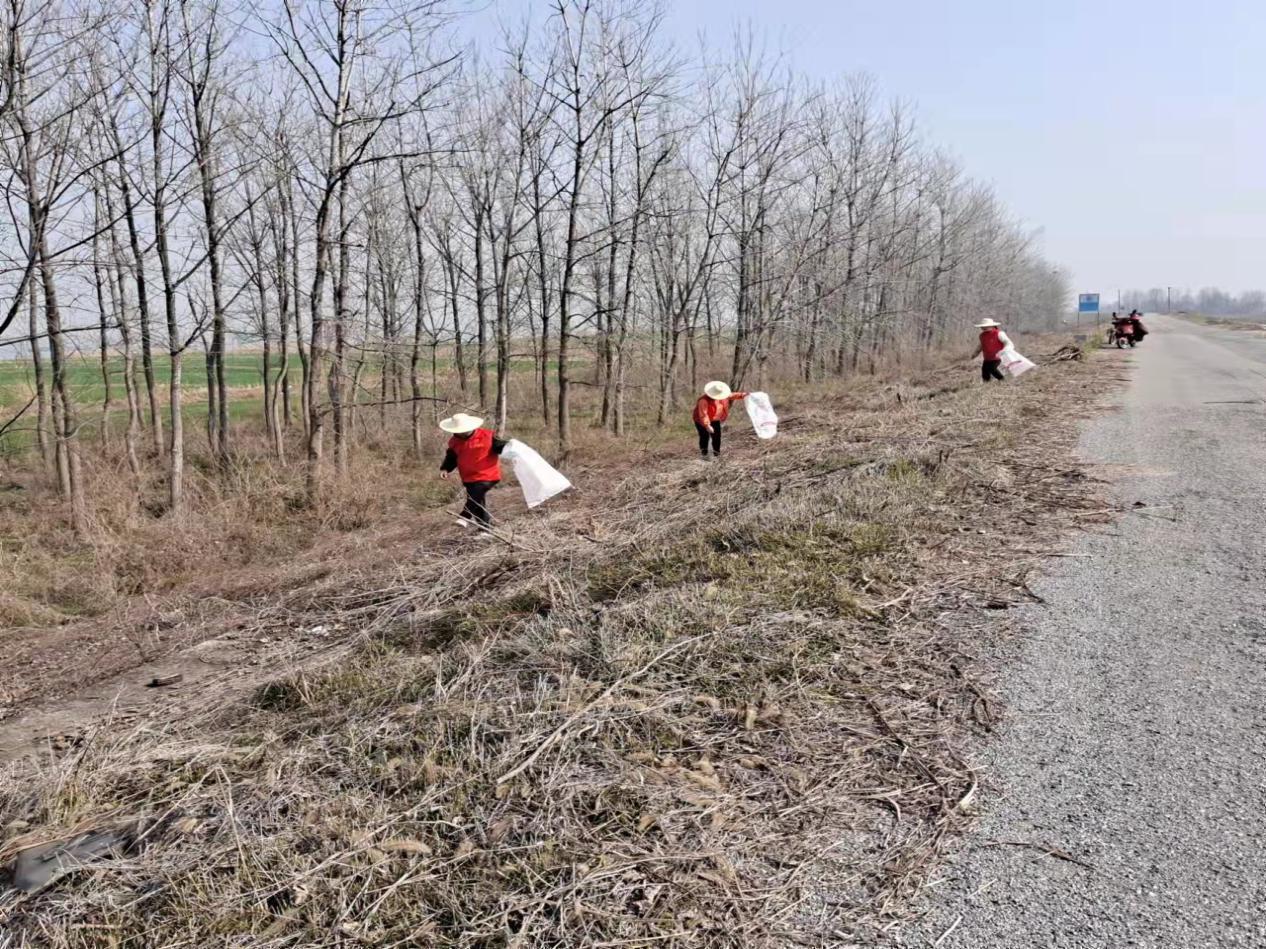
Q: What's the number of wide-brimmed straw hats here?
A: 3